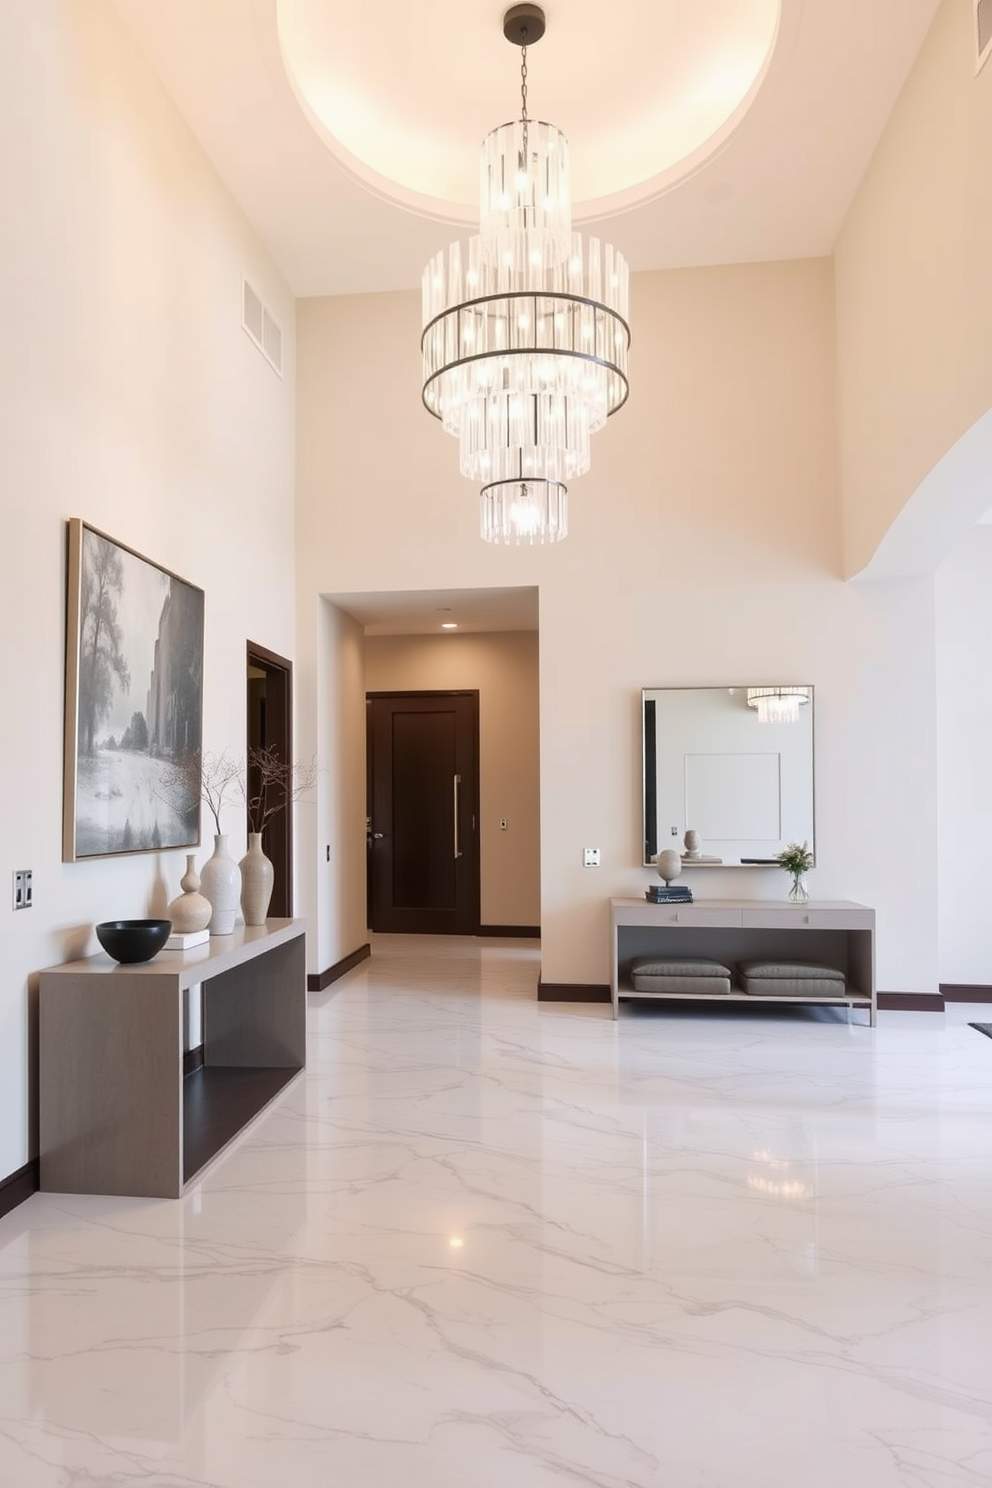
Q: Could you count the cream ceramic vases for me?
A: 3